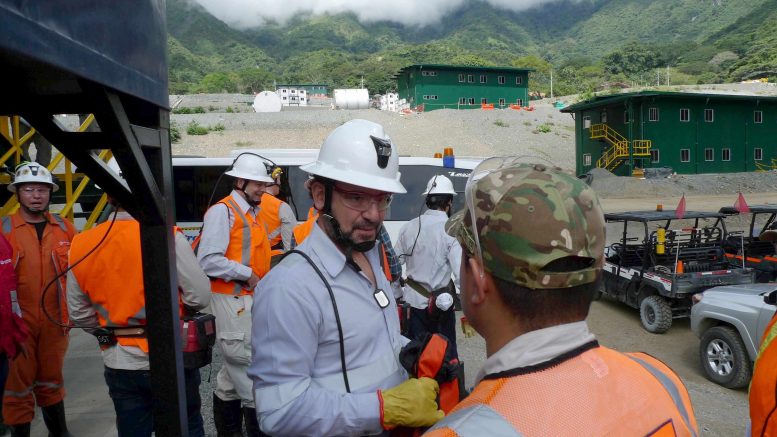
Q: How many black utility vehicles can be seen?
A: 2